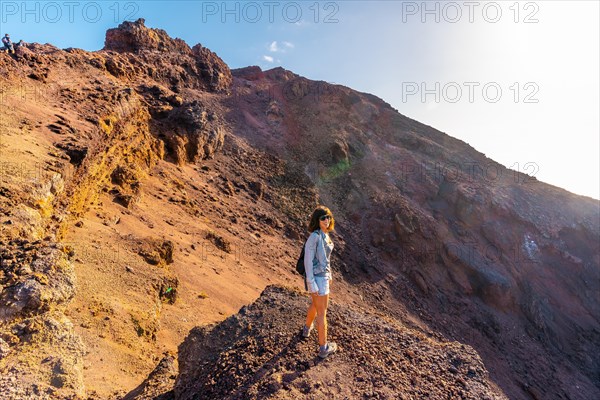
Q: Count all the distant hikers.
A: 2